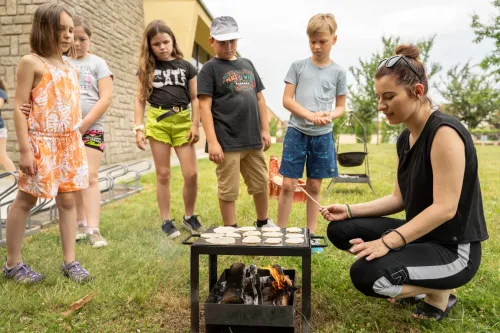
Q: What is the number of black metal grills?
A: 1